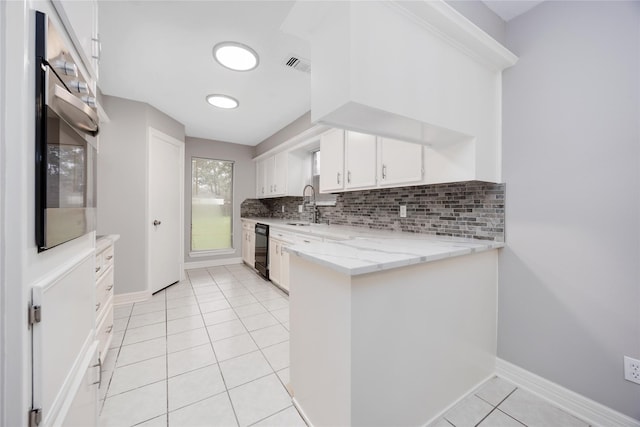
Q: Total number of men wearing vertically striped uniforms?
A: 0